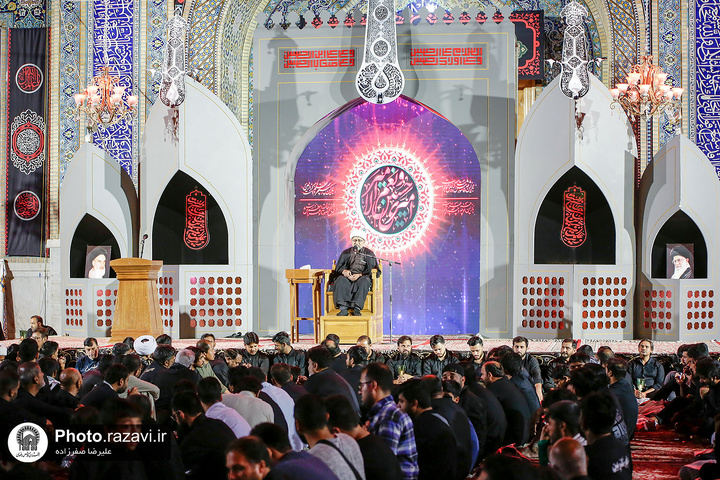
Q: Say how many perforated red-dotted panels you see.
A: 8